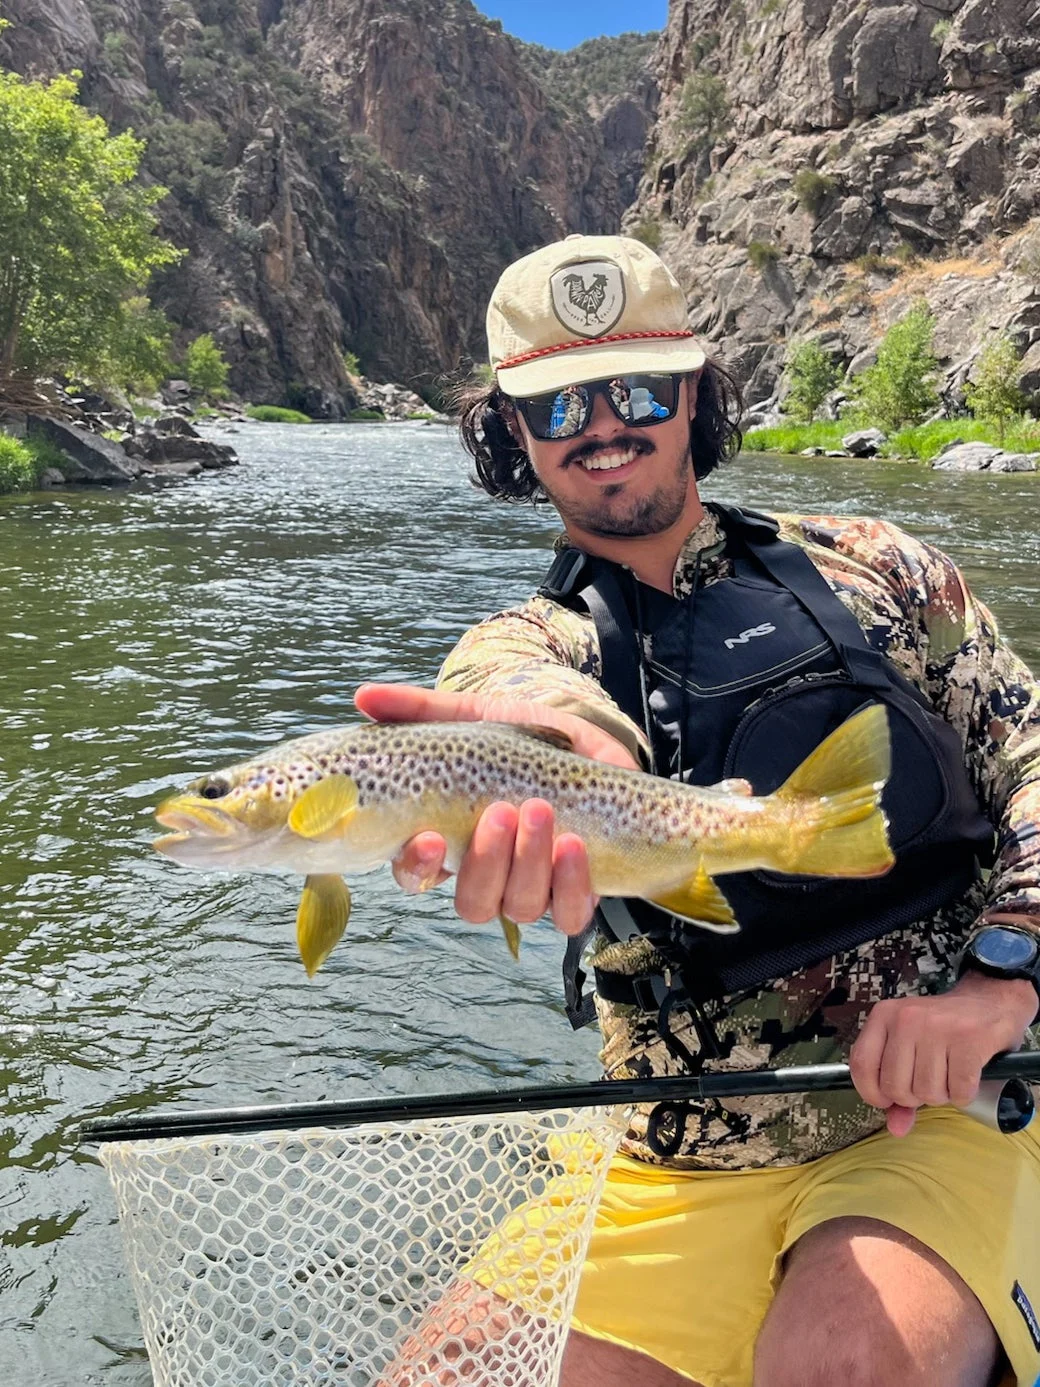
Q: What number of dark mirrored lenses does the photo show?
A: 2